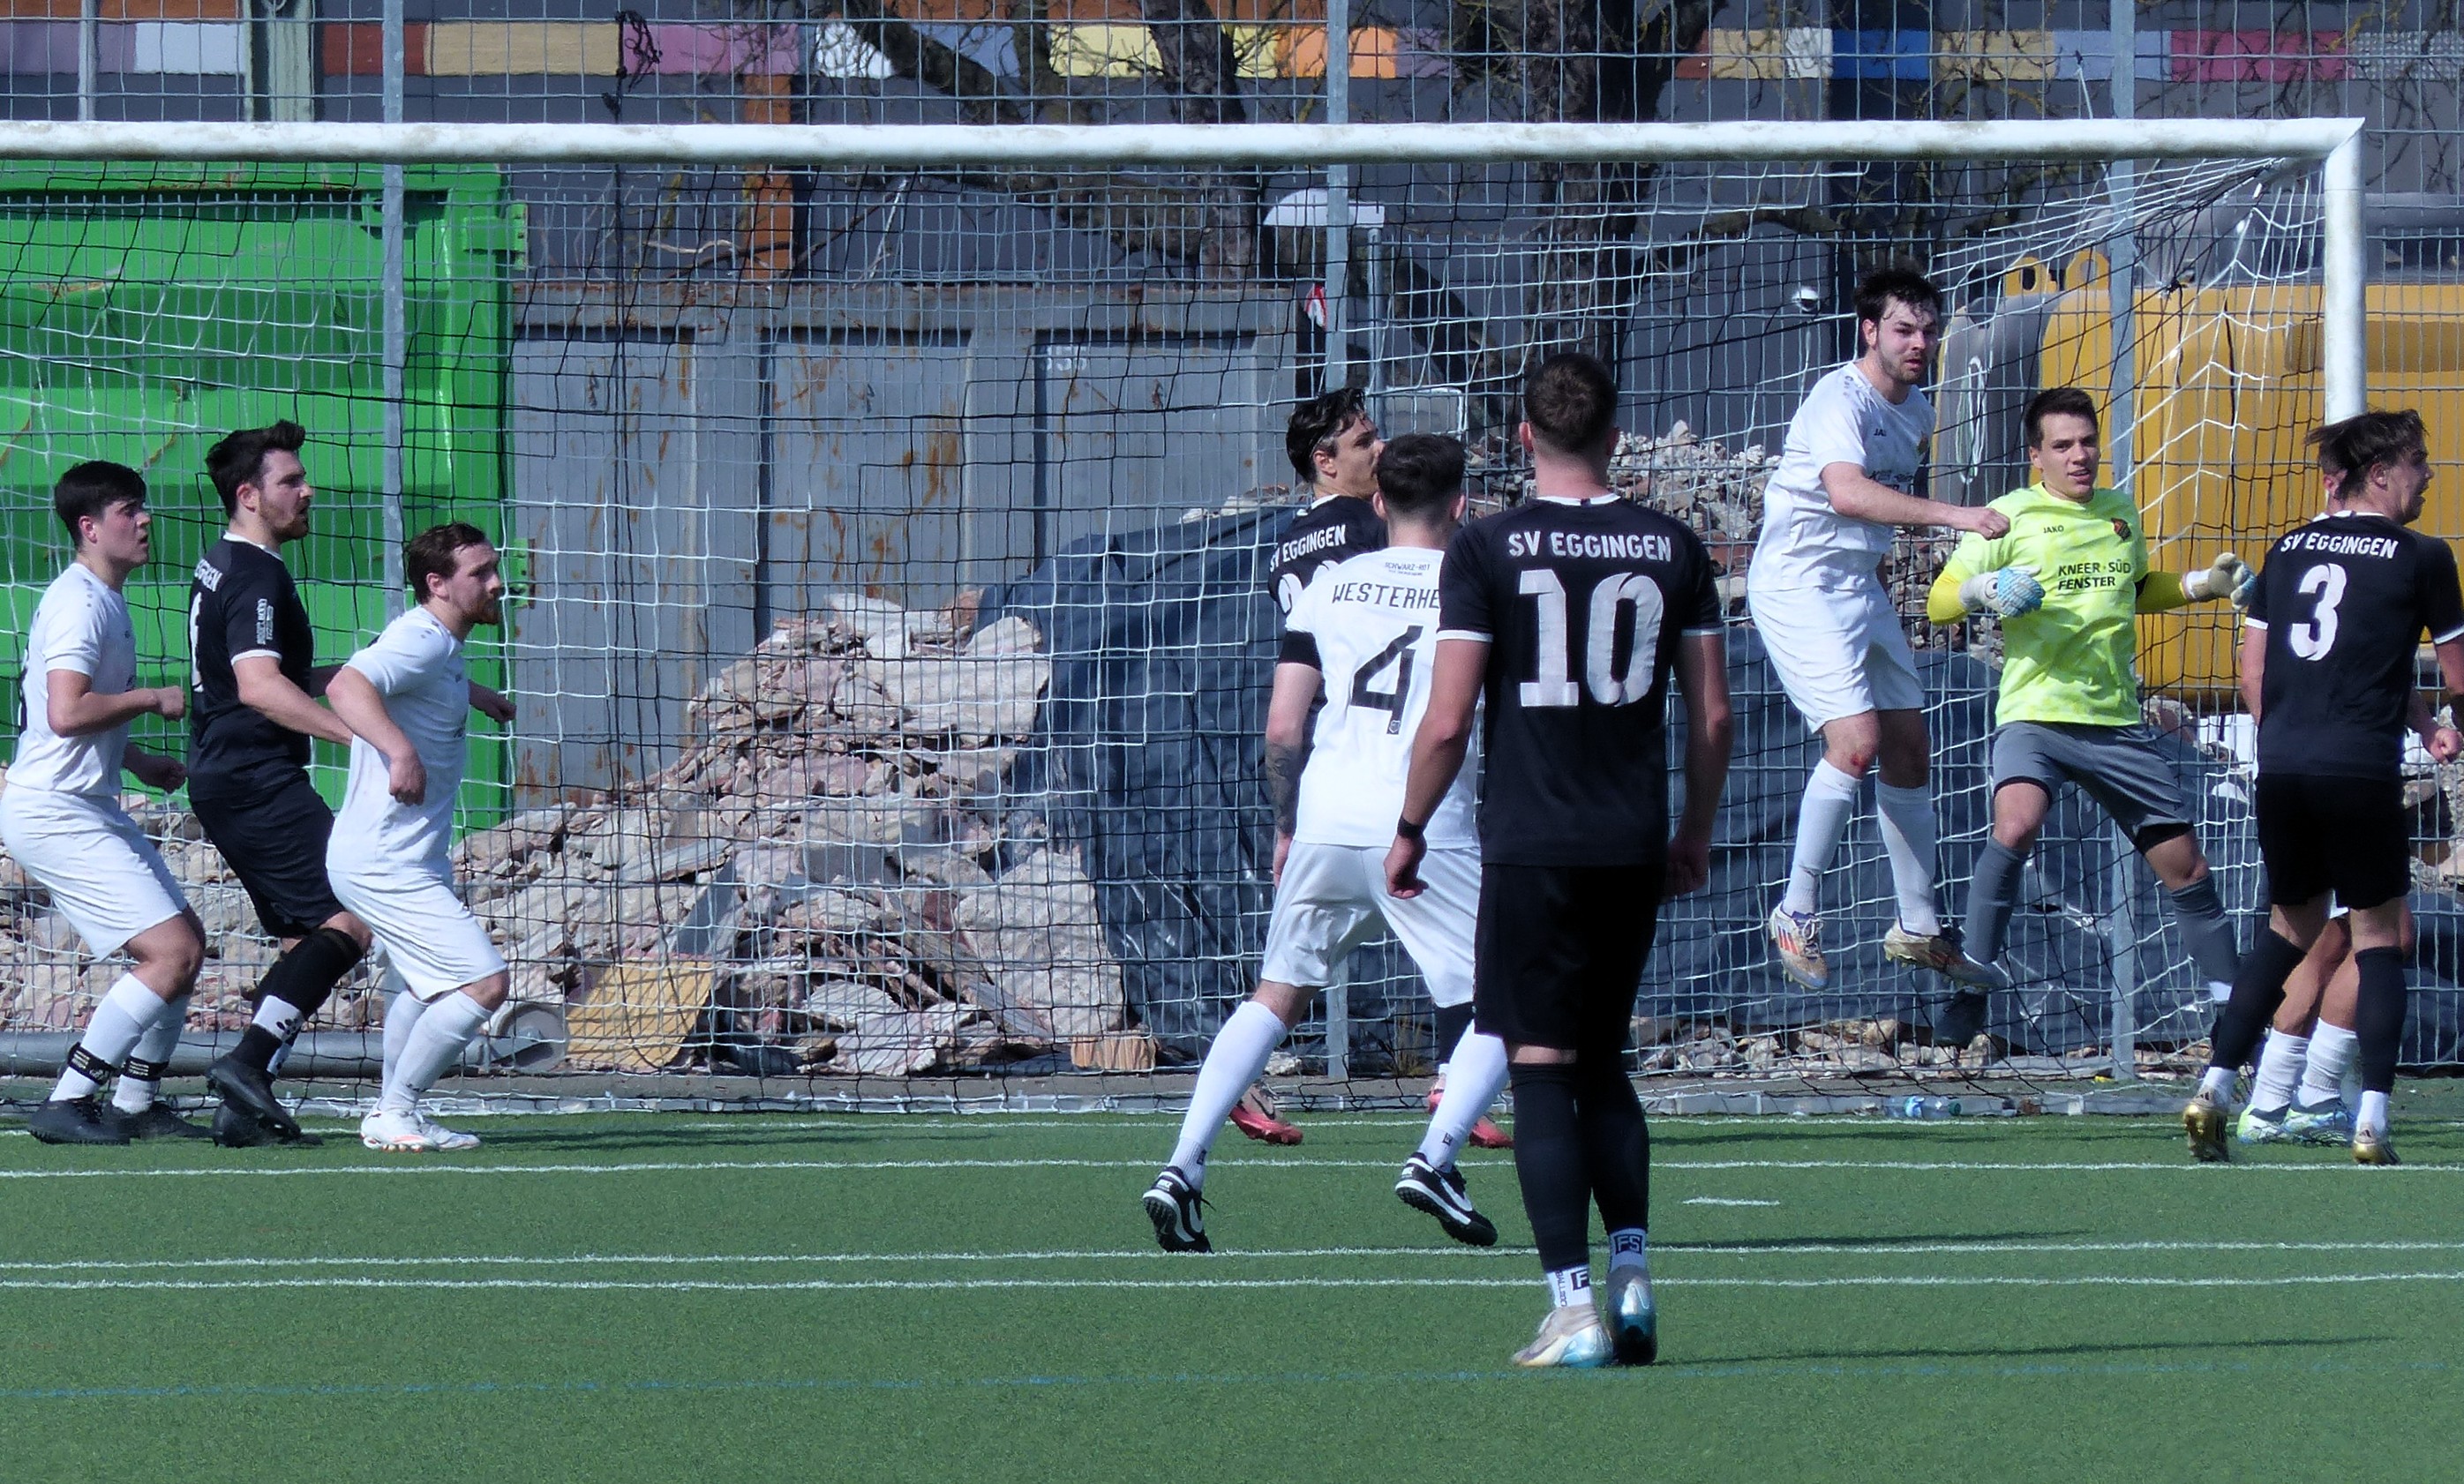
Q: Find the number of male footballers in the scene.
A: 10